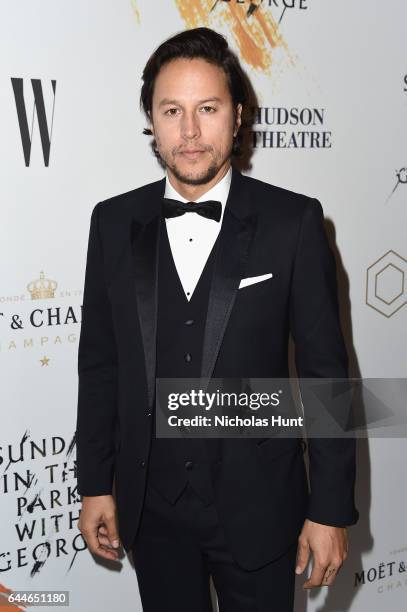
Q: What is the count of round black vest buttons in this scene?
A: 3